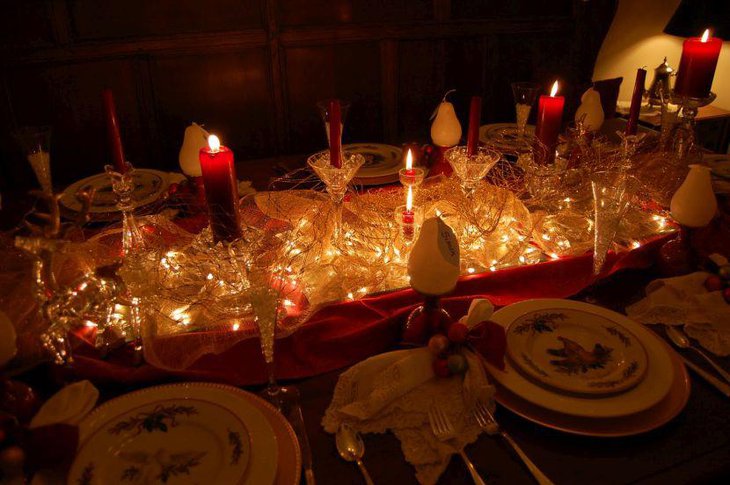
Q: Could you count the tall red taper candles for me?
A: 4